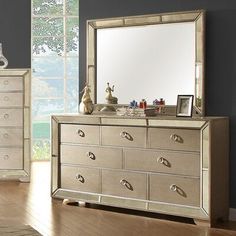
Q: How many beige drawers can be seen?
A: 13